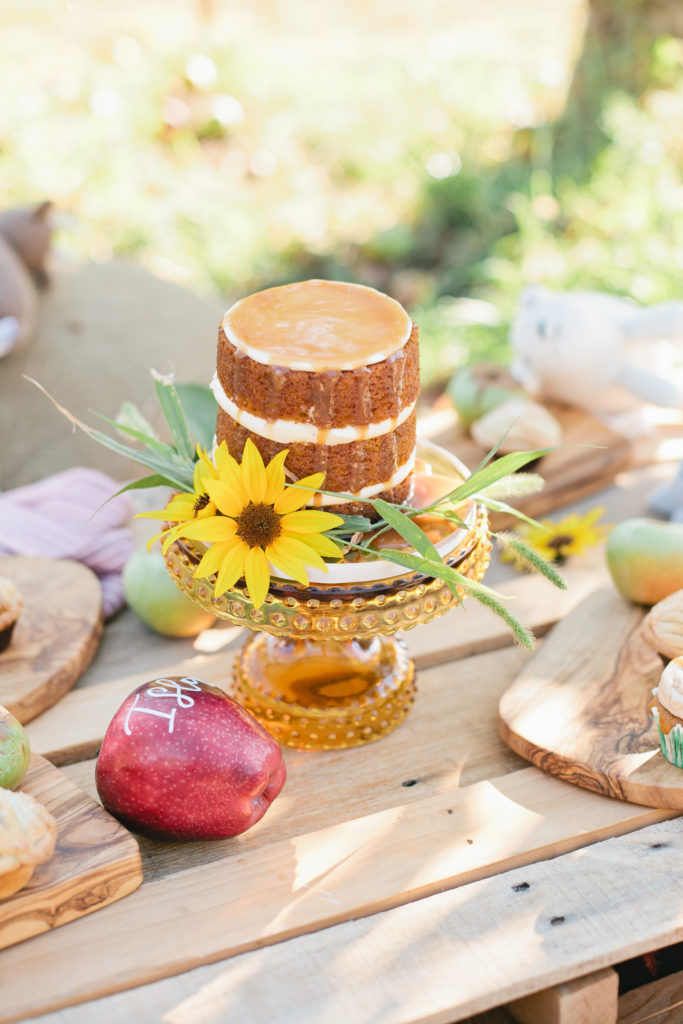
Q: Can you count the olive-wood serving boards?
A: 4